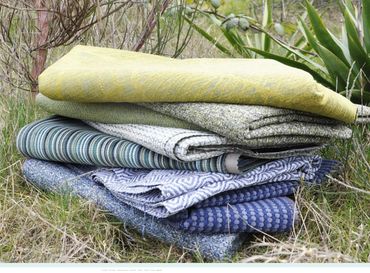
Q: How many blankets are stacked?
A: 8